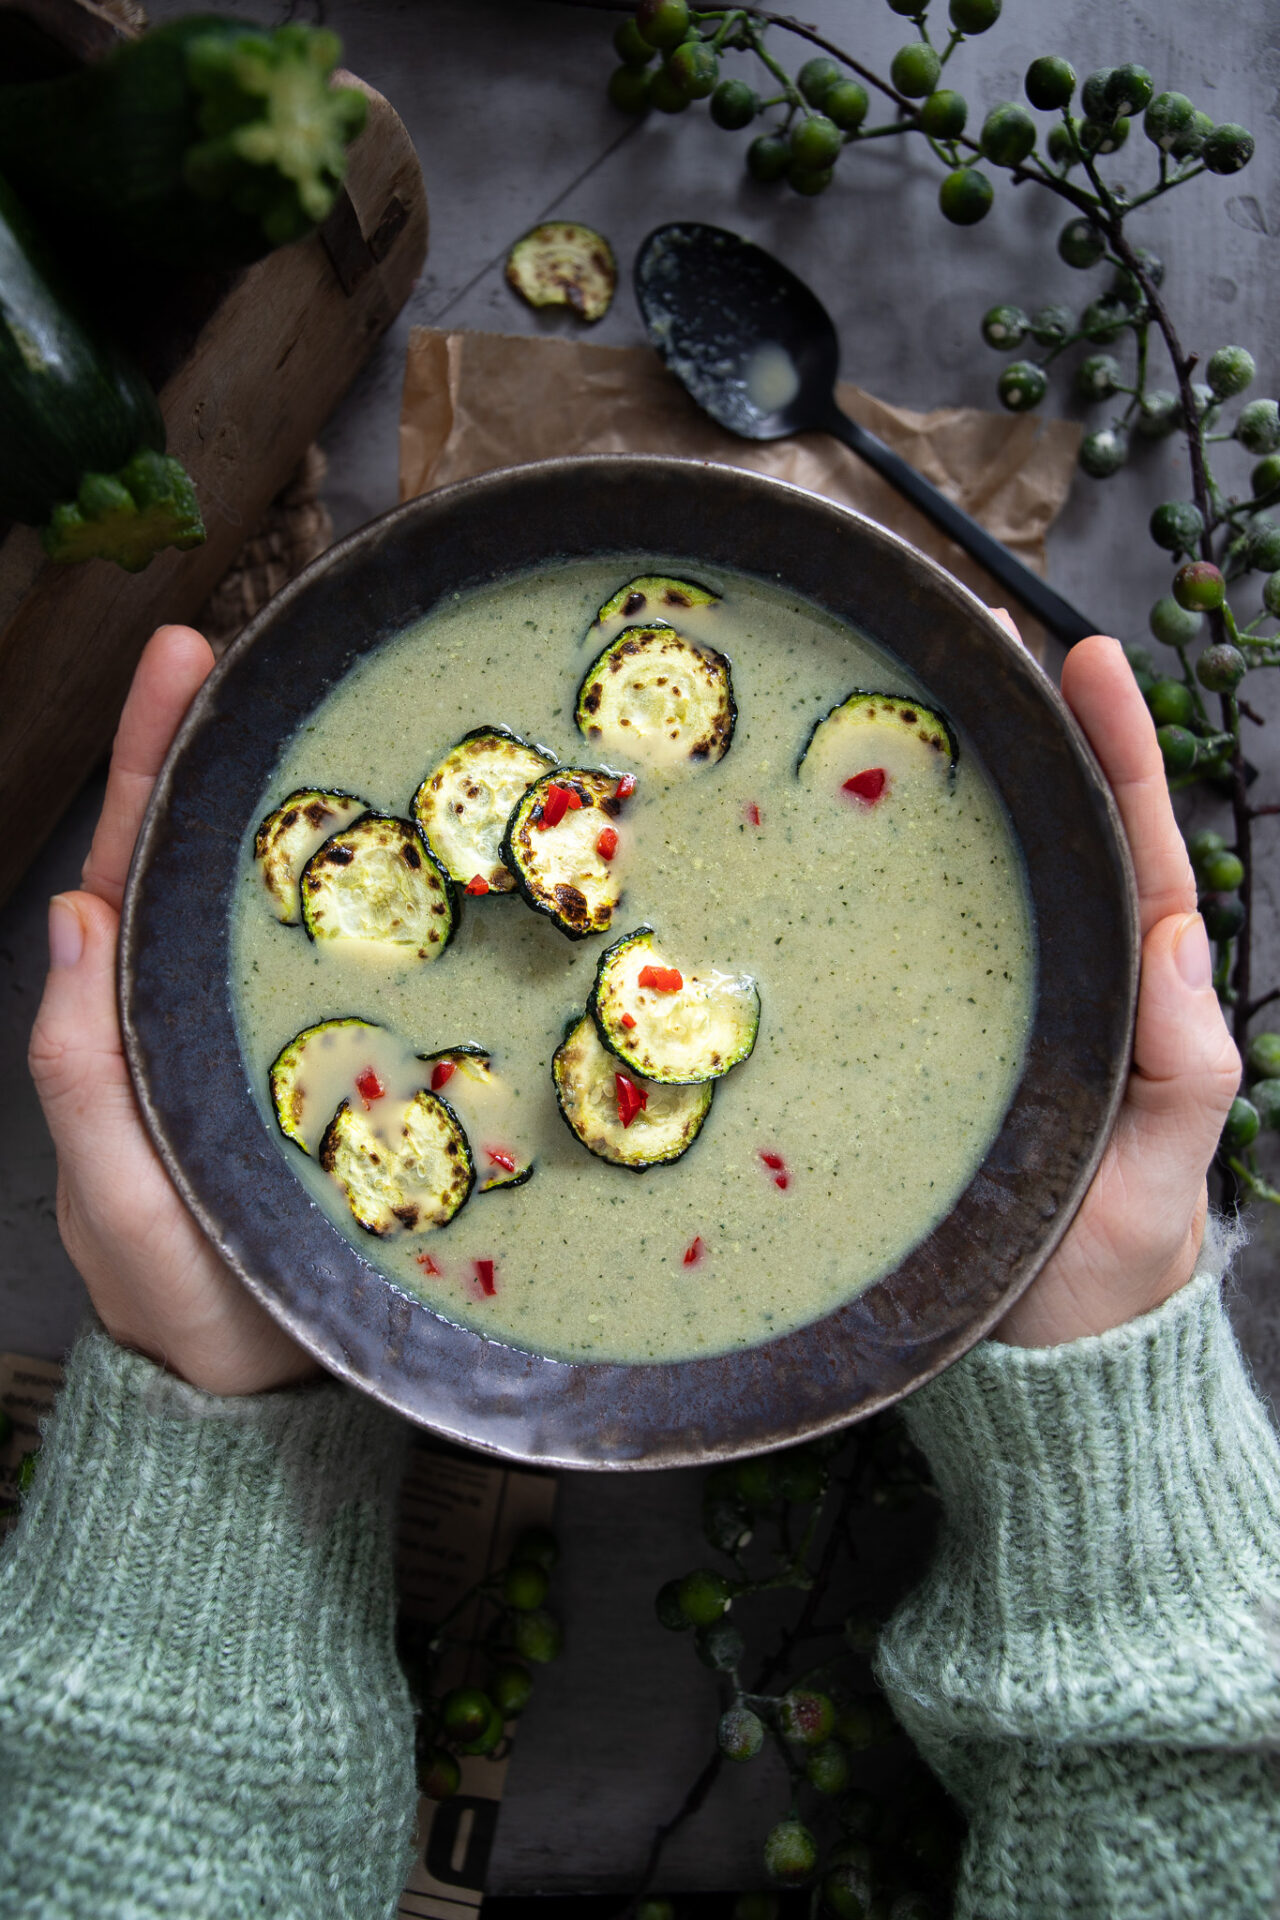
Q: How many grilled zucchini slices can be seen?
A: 13